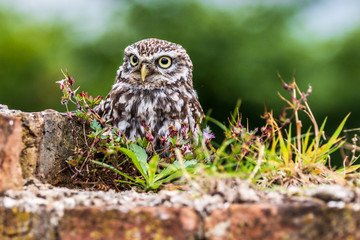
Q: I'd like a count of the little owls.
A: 1